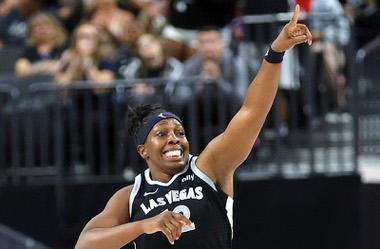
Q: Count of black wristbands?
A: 1